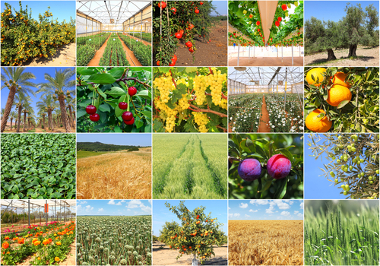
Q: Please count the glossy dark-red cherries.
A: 6